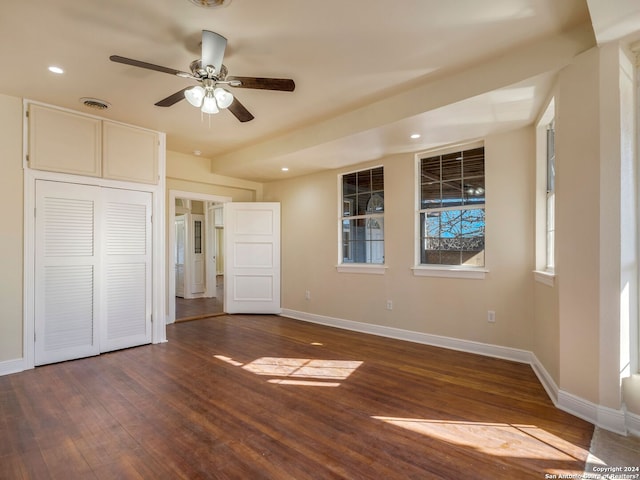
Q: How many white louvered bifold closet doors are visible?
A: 2